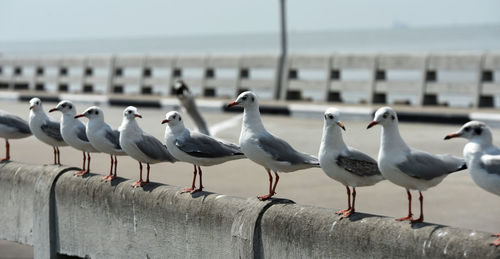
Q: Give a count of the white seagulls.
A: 10